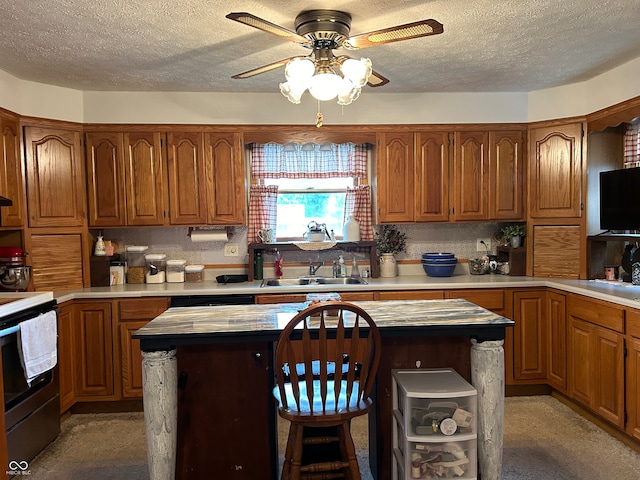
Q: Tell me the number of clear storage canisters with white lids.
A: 4